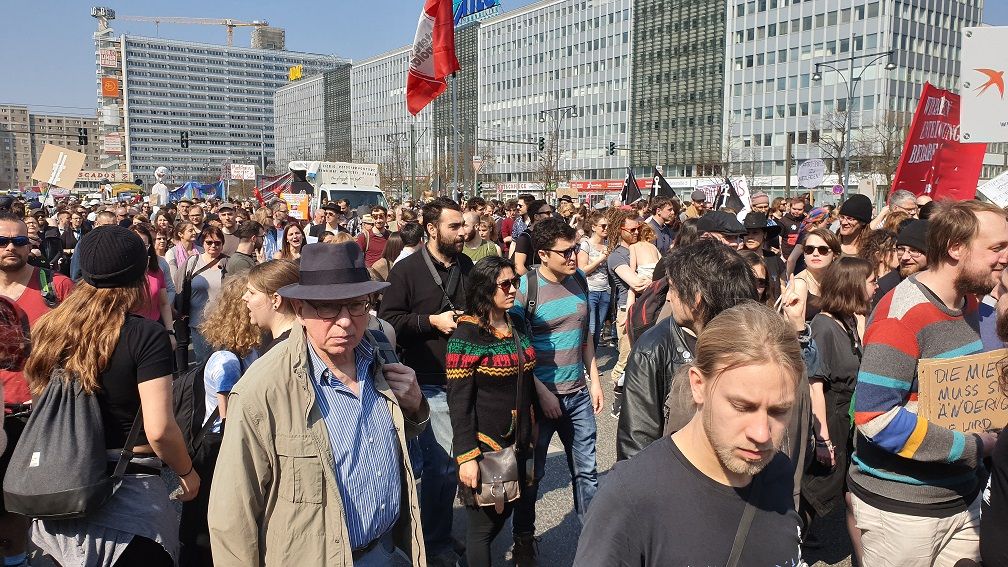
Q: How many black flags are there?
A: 3